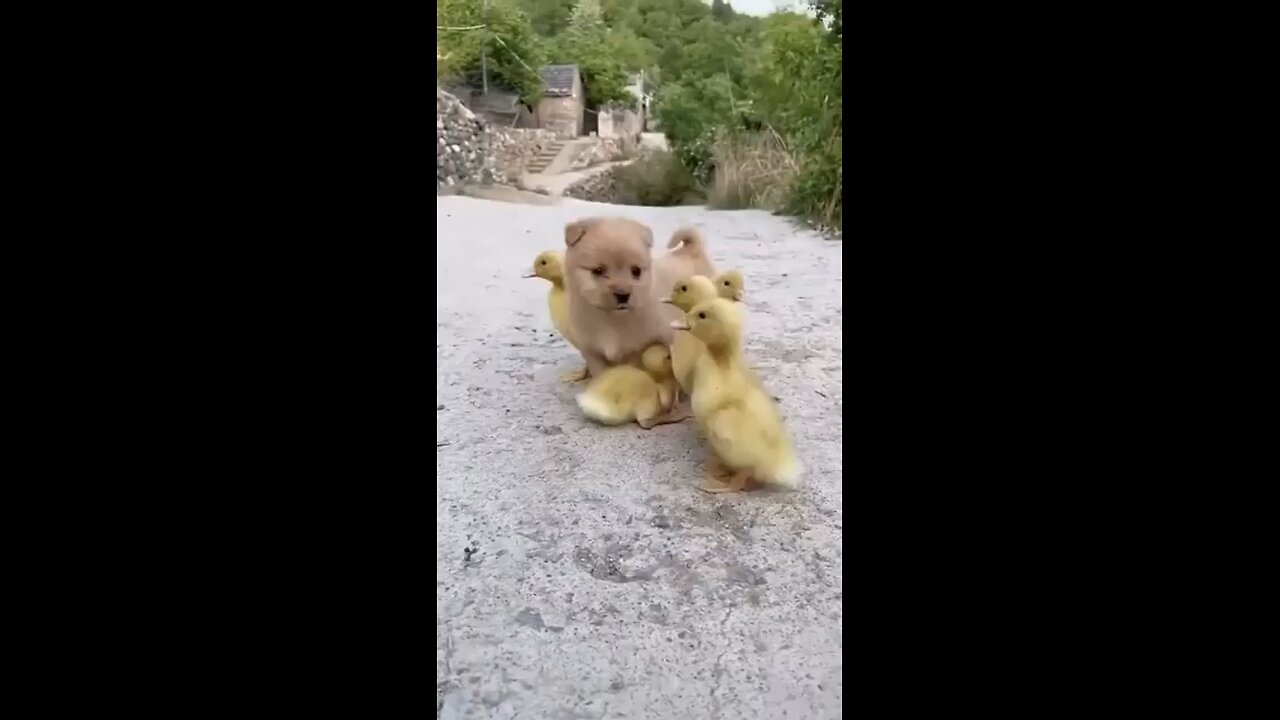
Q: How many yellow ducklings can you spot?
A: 5